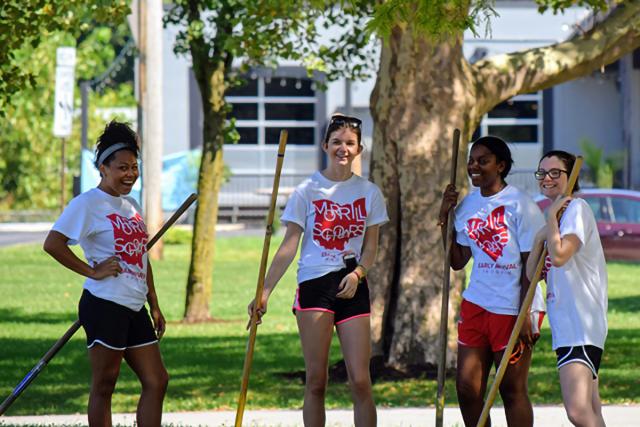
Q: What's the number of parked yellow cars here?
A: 0